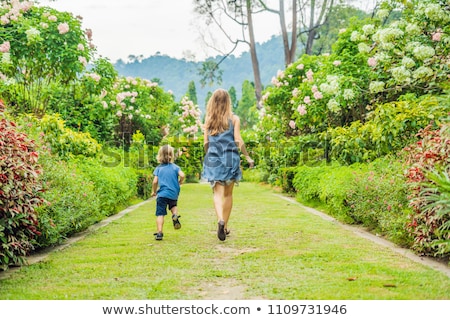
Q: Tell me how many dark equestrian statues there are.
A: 0